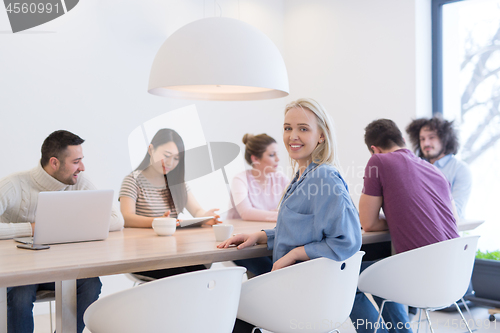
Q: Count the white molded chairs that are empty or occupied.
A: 3